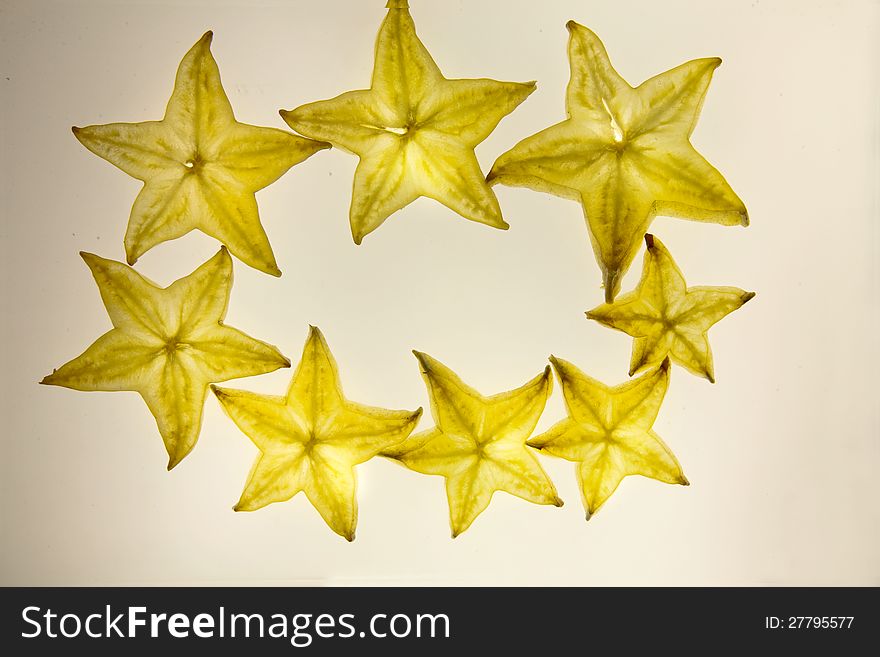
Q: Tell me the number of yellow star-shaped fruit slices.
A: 8